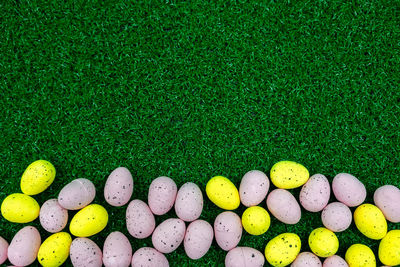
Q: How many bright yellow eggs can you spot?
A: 12